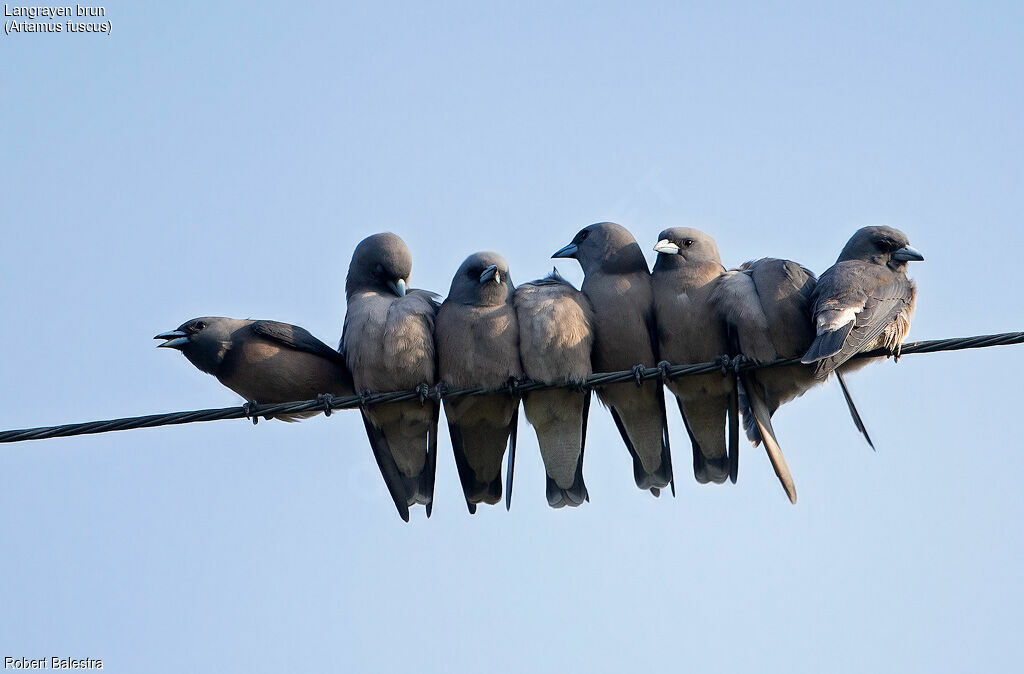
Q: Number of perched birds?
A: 8